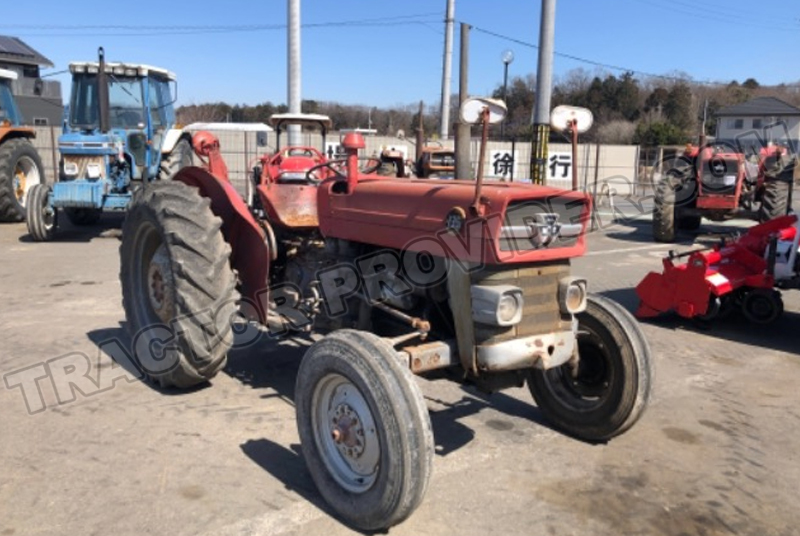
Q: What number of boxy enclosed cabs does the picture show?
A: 2